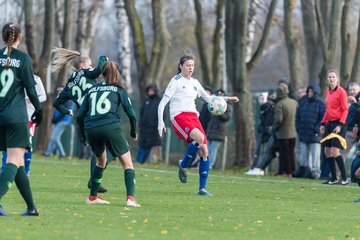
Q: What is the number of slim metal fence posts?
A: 3